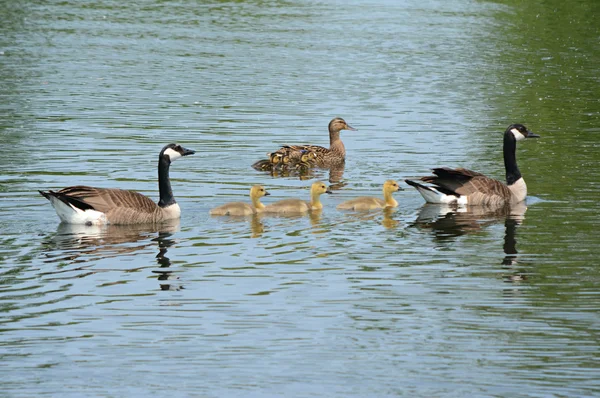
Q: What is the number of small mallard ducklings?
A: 4